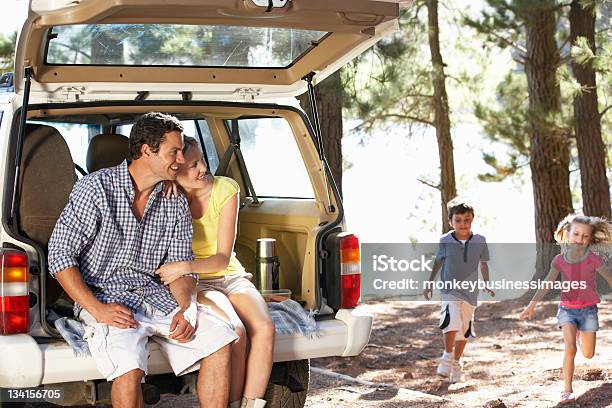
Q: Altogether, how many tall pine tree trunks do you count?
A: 4